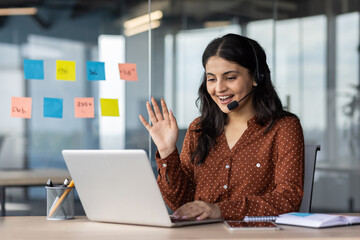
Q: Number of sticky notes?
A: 8